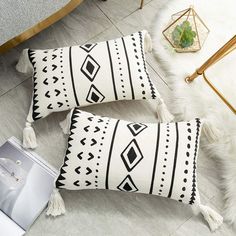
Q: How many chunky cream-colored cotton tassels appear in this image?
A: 8